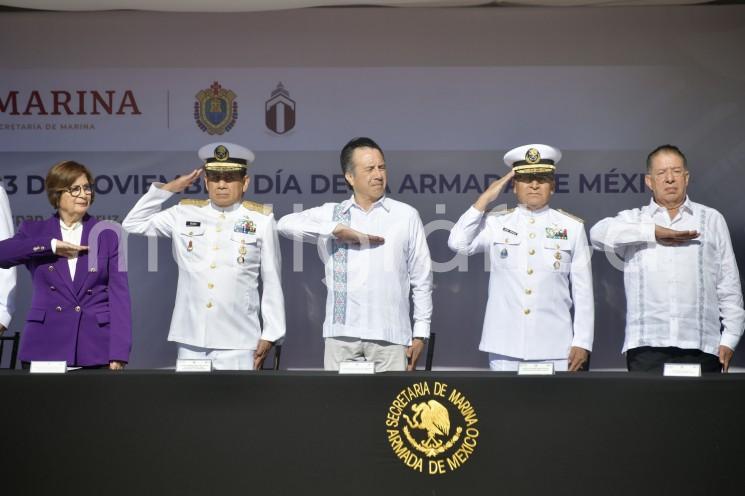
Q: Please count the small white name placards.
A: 5